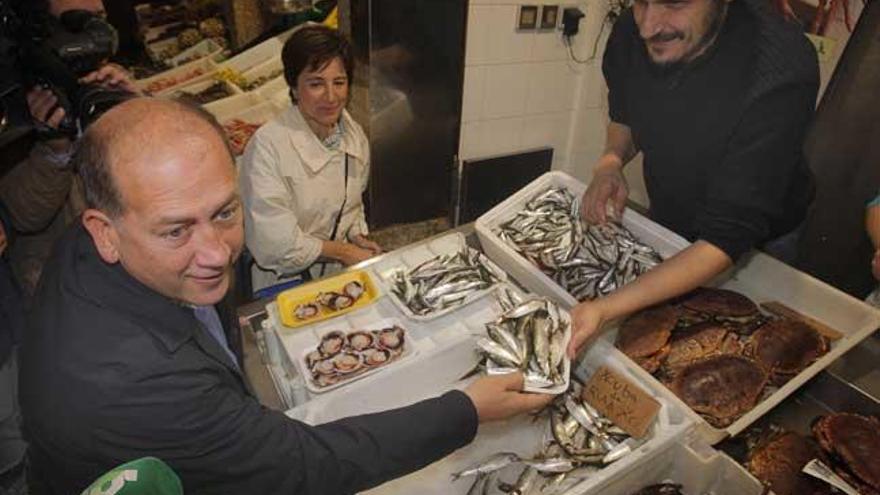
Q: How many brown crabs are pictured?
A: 7